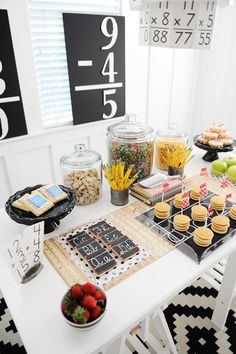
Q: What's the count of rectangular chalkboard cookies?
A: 6